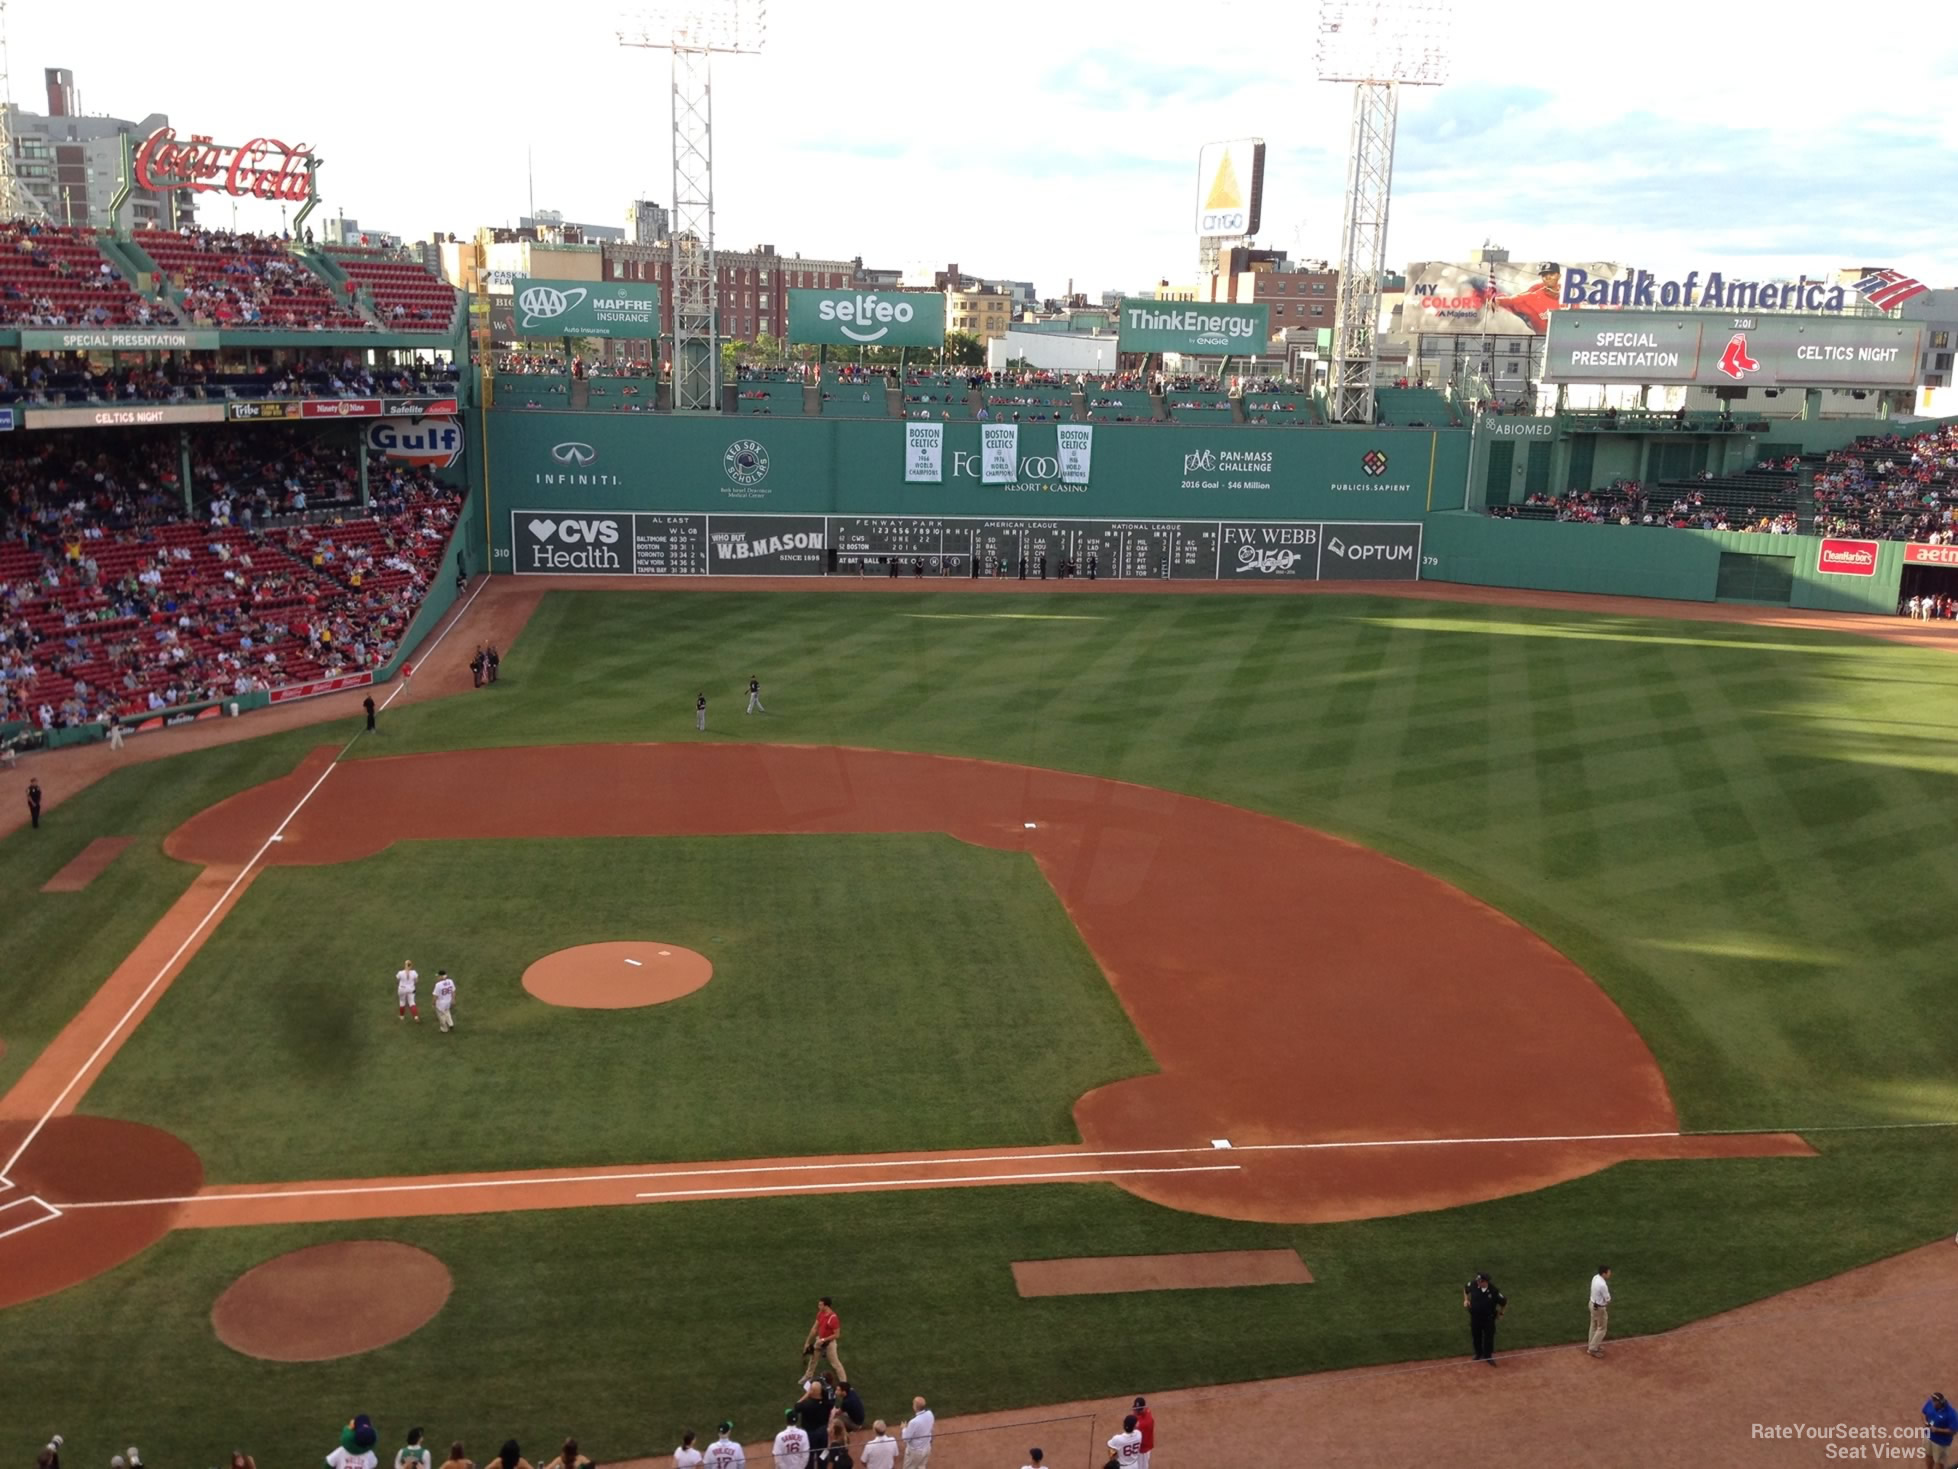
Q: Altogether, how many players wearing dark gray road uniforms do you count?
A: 2